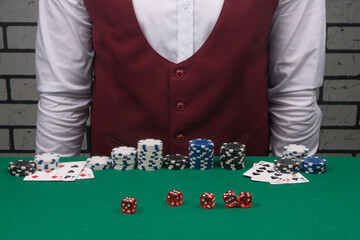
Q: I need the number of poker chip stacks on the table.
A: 11